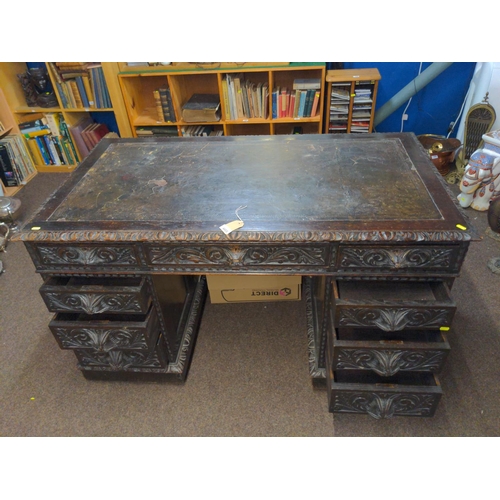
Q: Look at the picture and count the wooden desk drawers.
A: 9